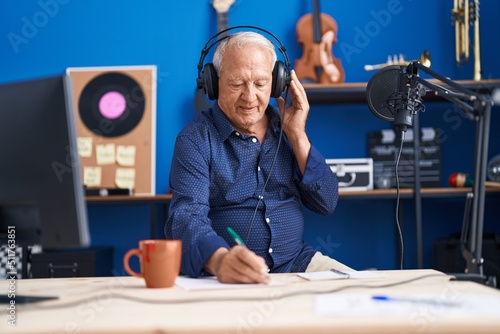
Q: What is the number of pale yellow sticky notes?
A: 5